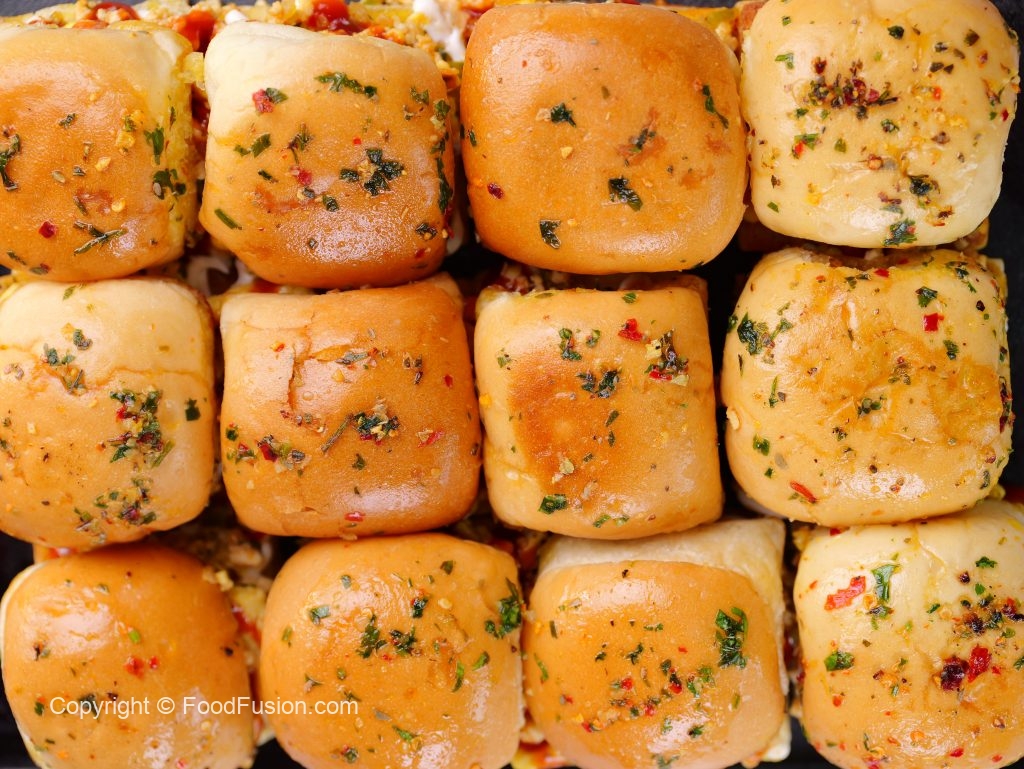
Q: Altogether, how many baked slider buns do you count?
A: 12